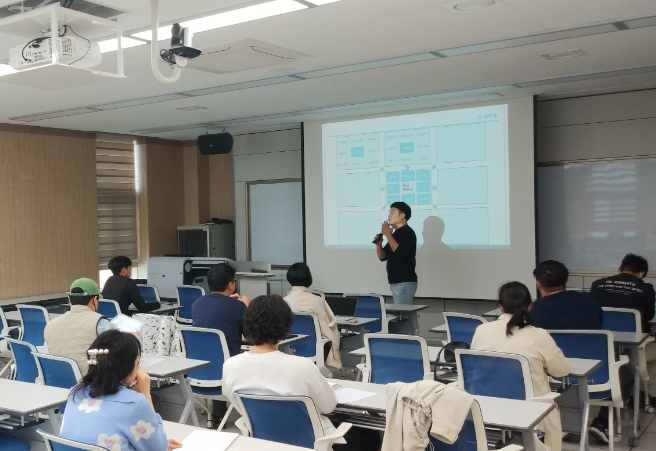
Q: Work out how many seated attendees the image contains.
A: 9